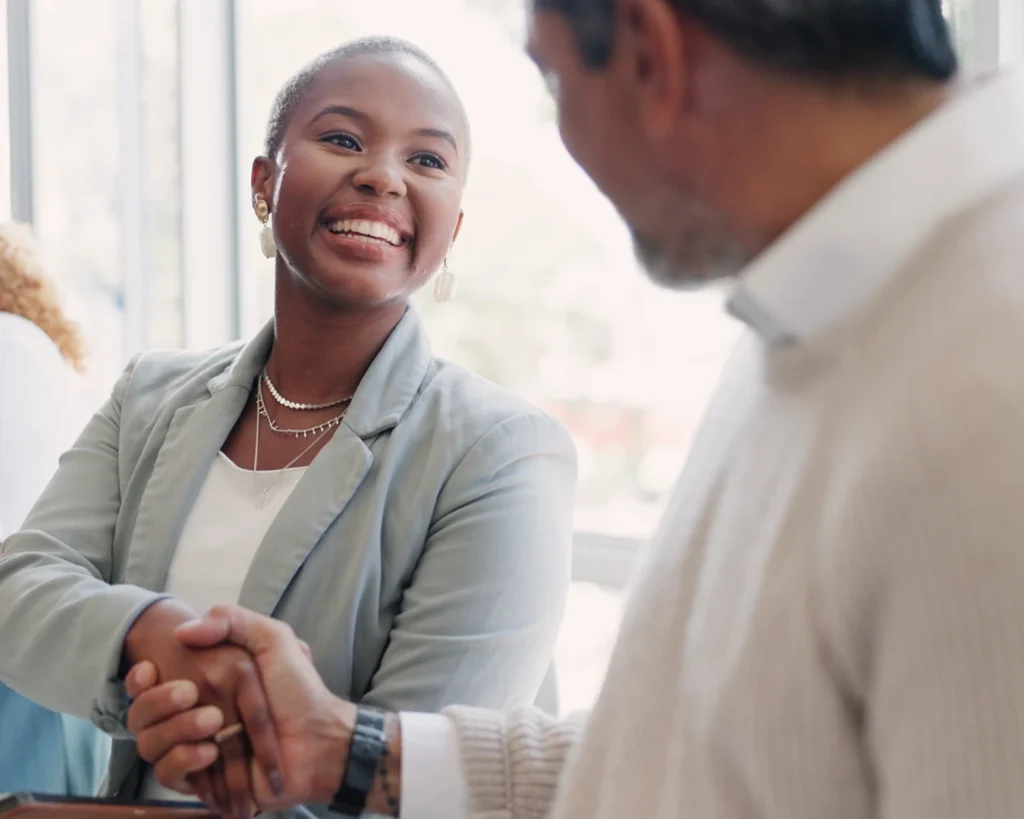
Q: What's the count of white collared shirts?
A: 1